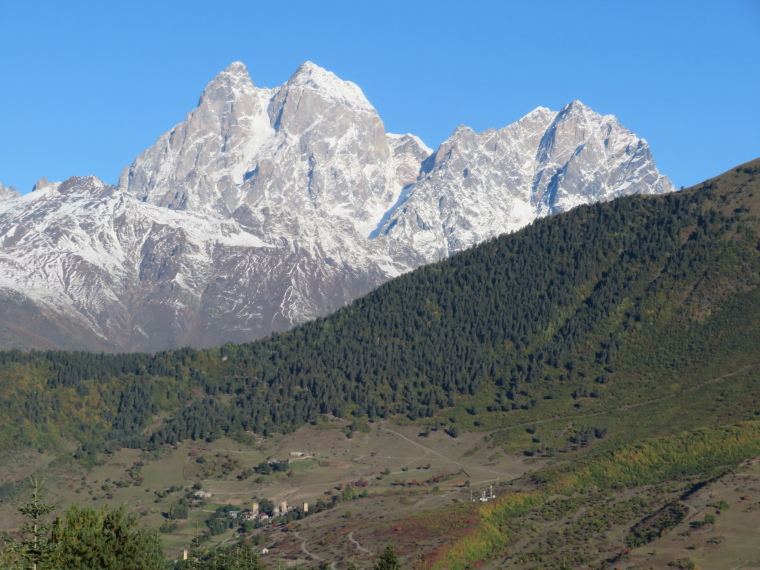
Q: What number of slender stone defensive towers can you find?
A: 5